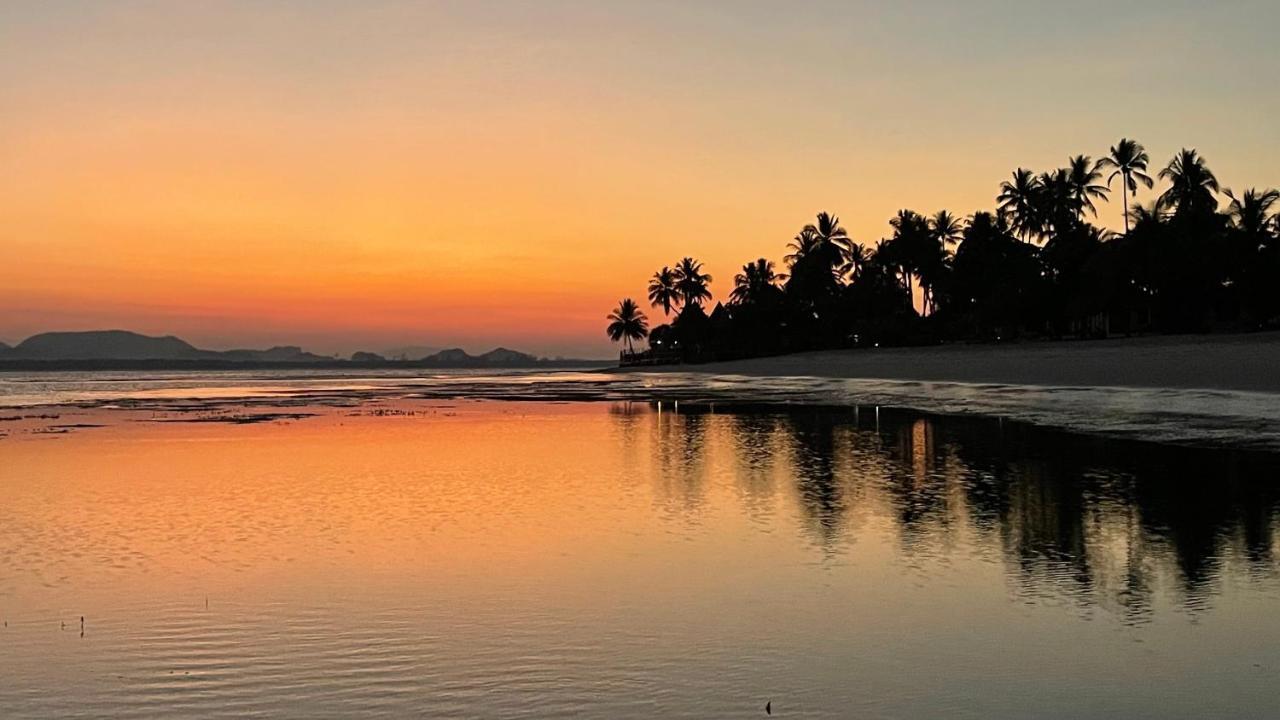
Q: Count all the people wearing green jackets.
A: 0